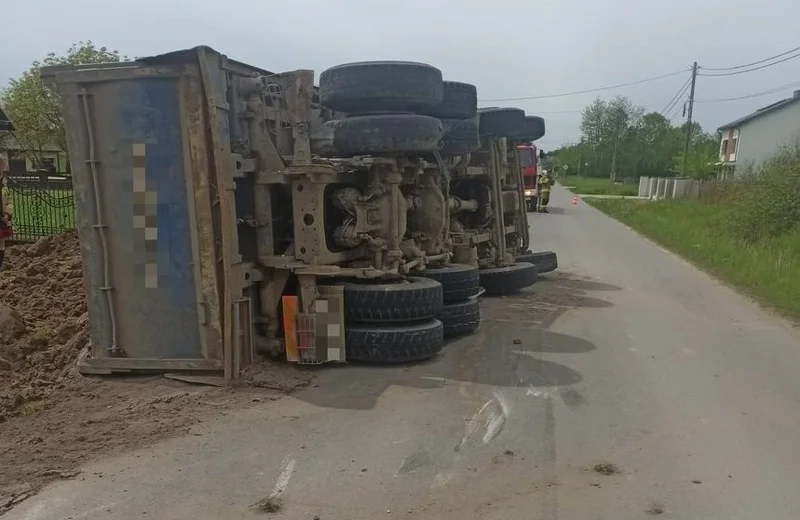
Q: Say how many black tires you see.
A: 12